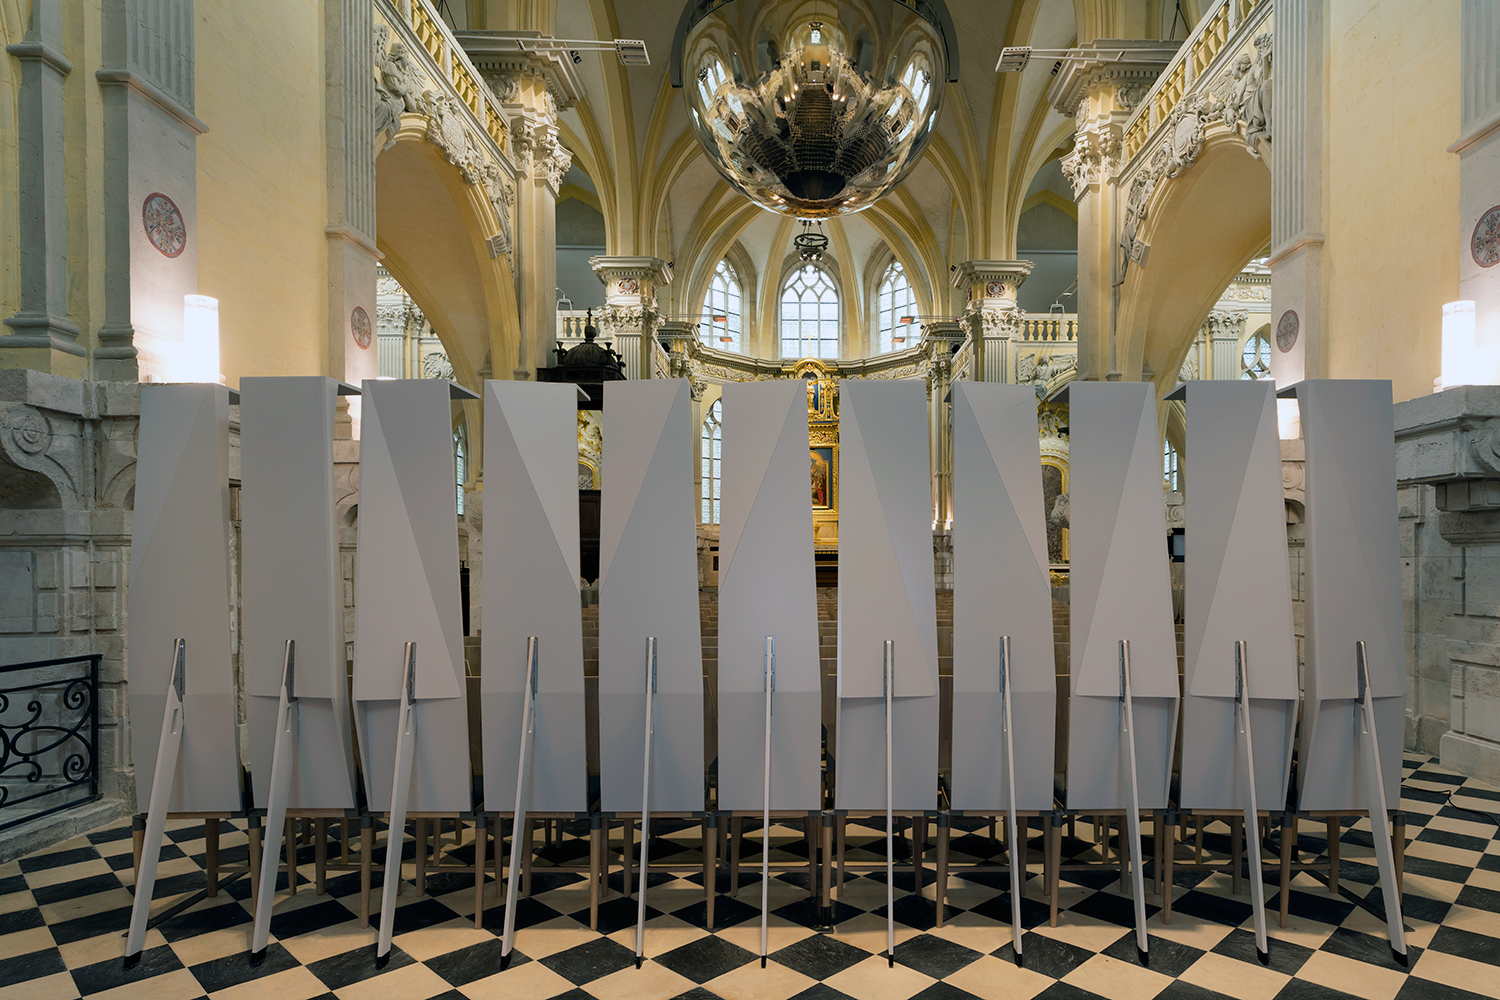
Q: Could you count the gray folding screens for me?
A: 11